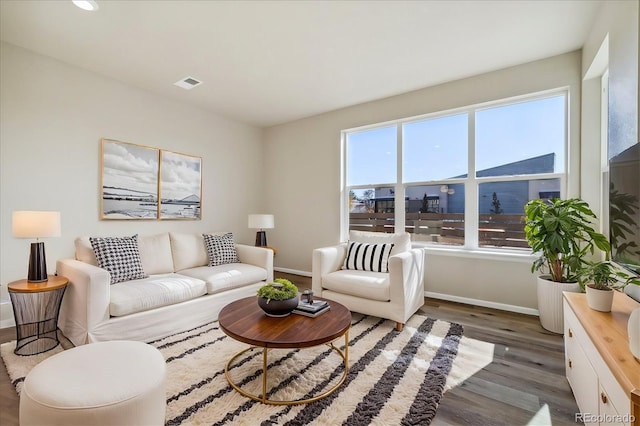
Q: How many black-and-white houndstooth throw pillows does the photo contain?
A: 2